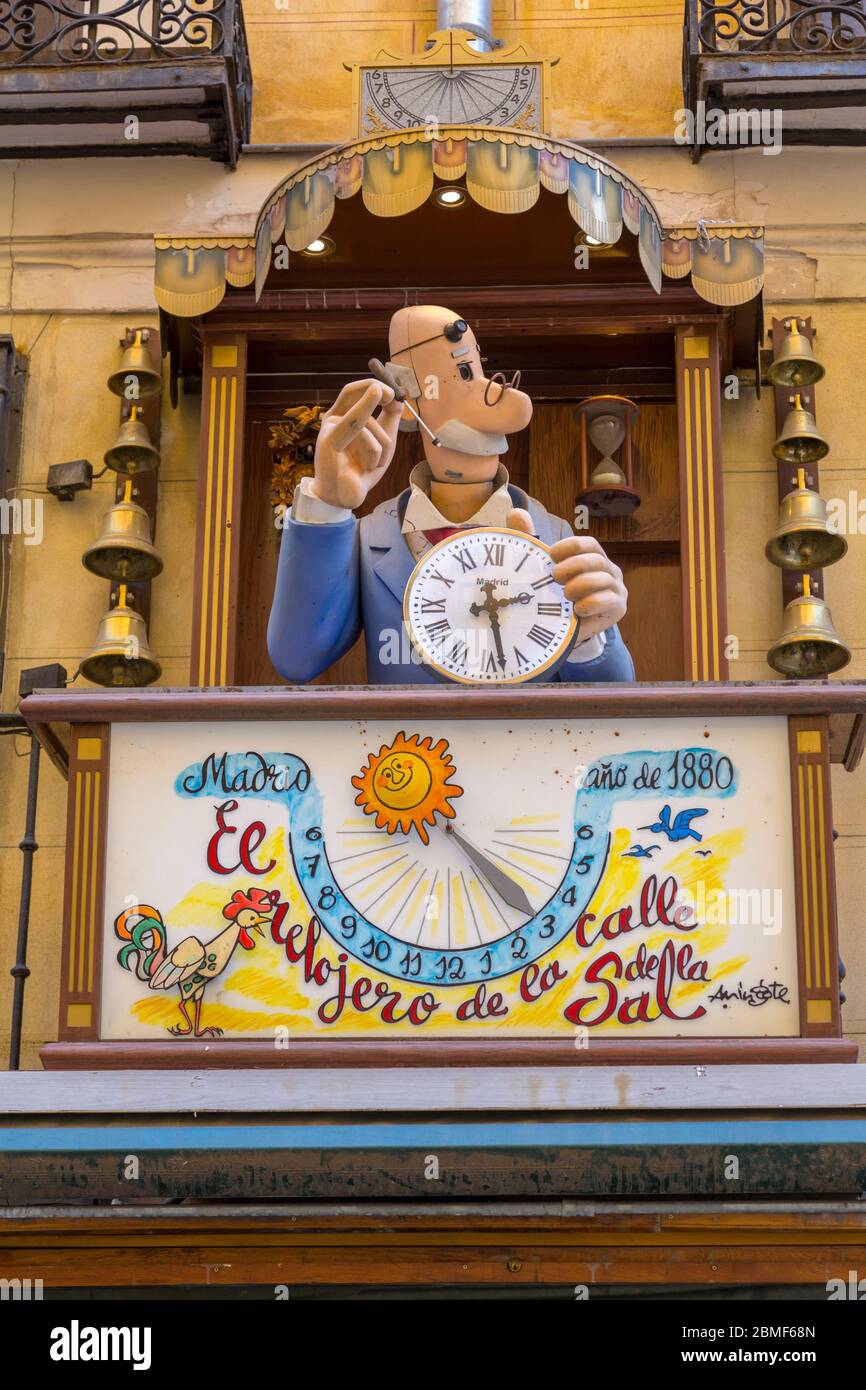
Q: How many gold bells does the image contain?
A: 8